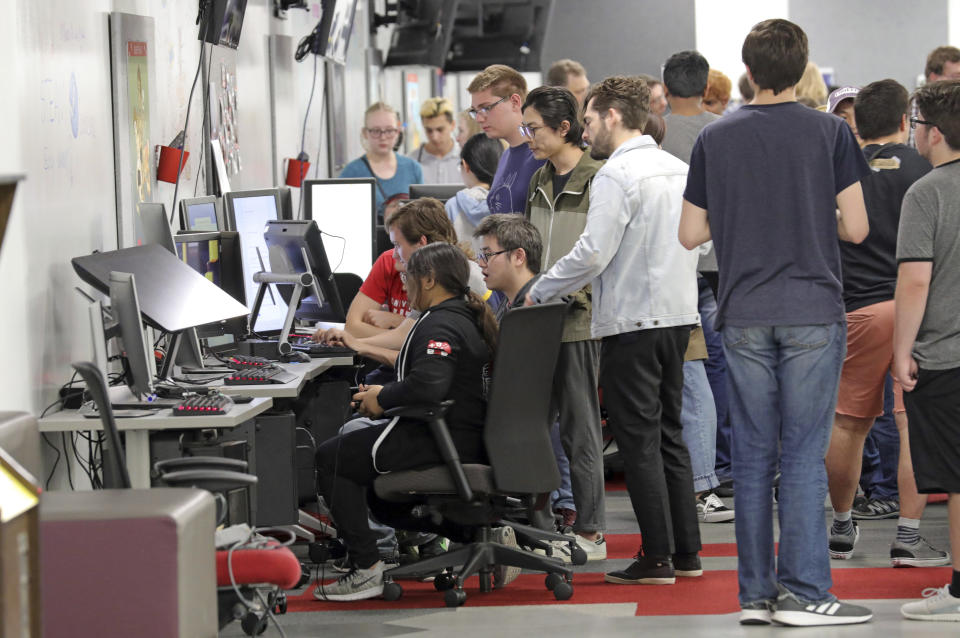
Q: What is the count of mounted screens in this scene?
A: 4